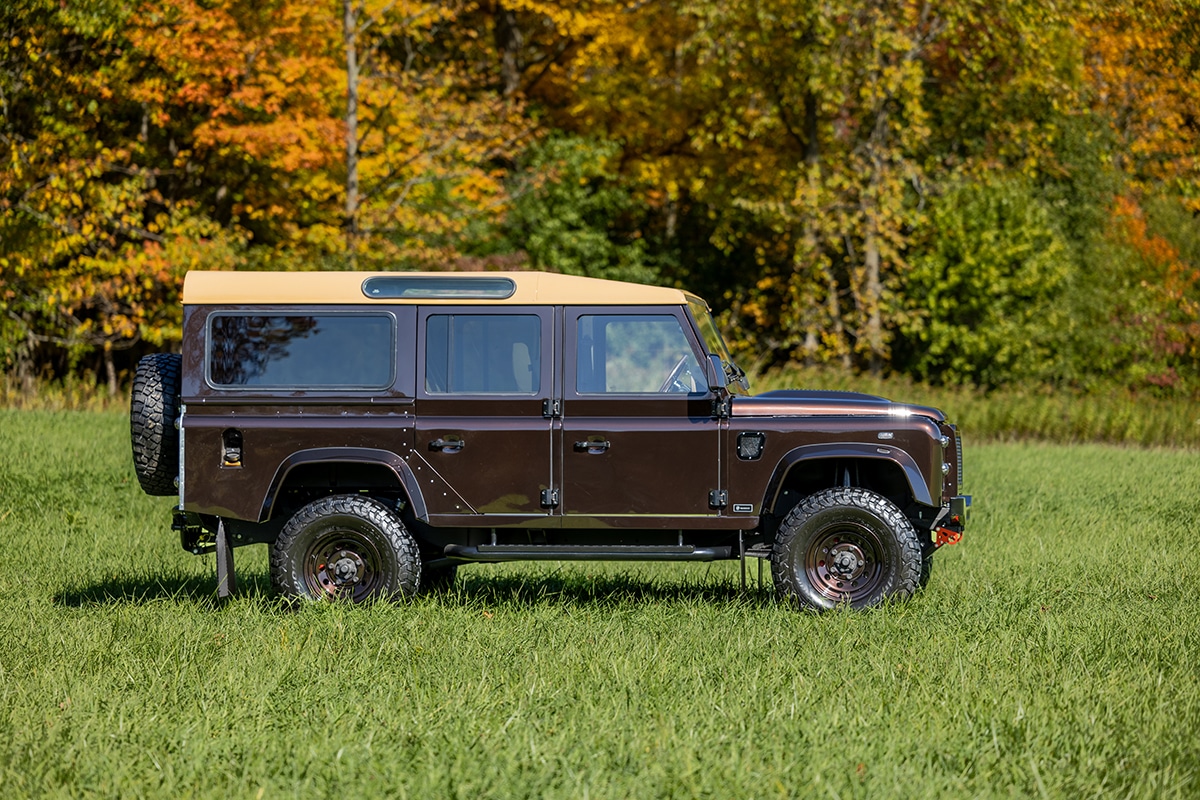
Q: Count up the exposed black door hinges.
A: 4